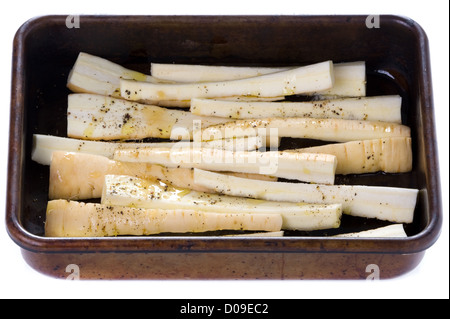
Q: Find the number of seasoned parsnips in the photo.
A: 15